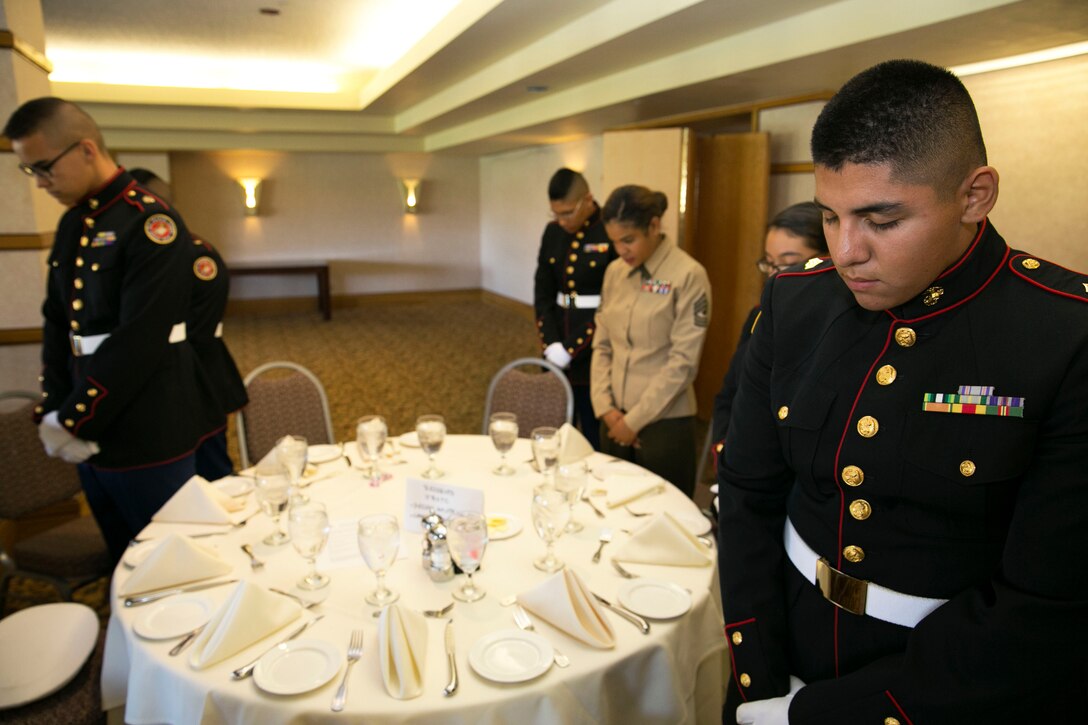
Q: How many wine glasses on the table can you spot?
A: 11